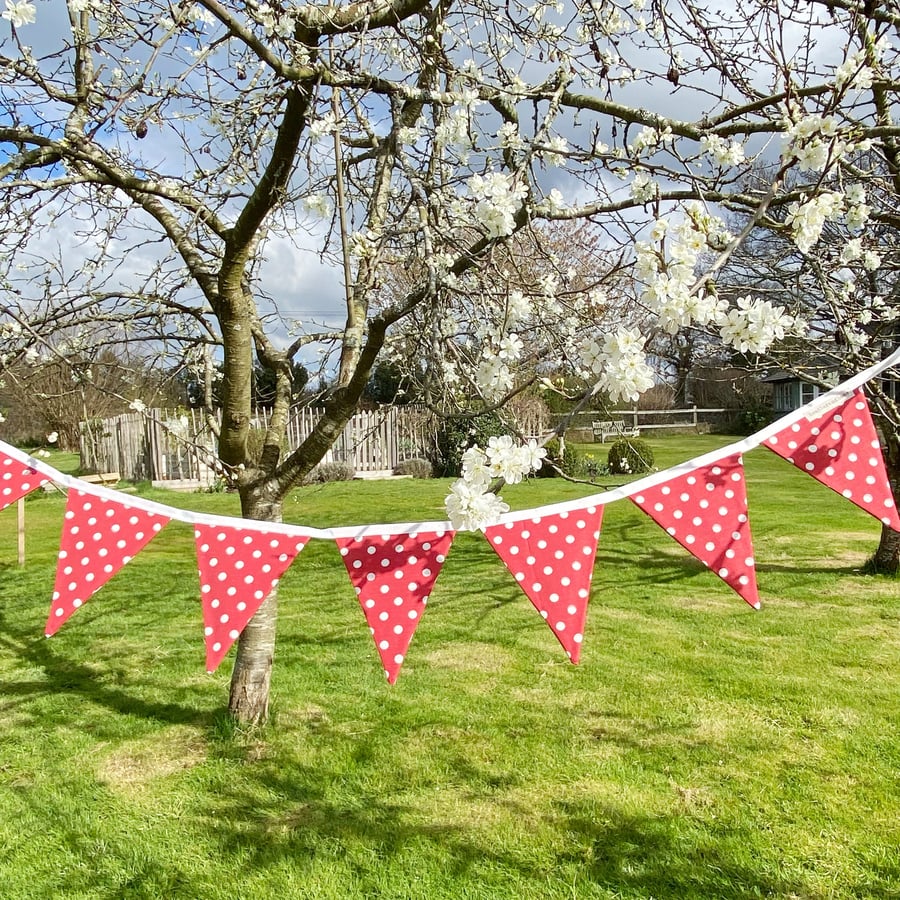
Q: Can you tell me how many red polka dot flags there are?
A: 7